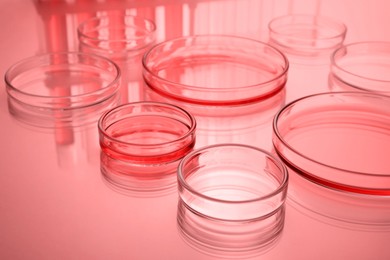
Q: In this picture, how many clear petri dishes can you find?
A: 5